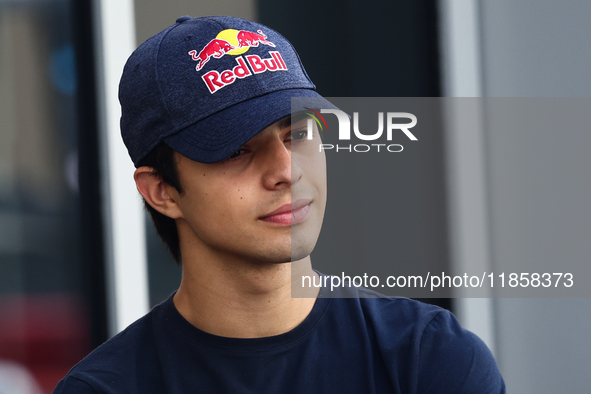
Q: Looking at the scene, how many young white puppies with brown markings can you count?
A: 0